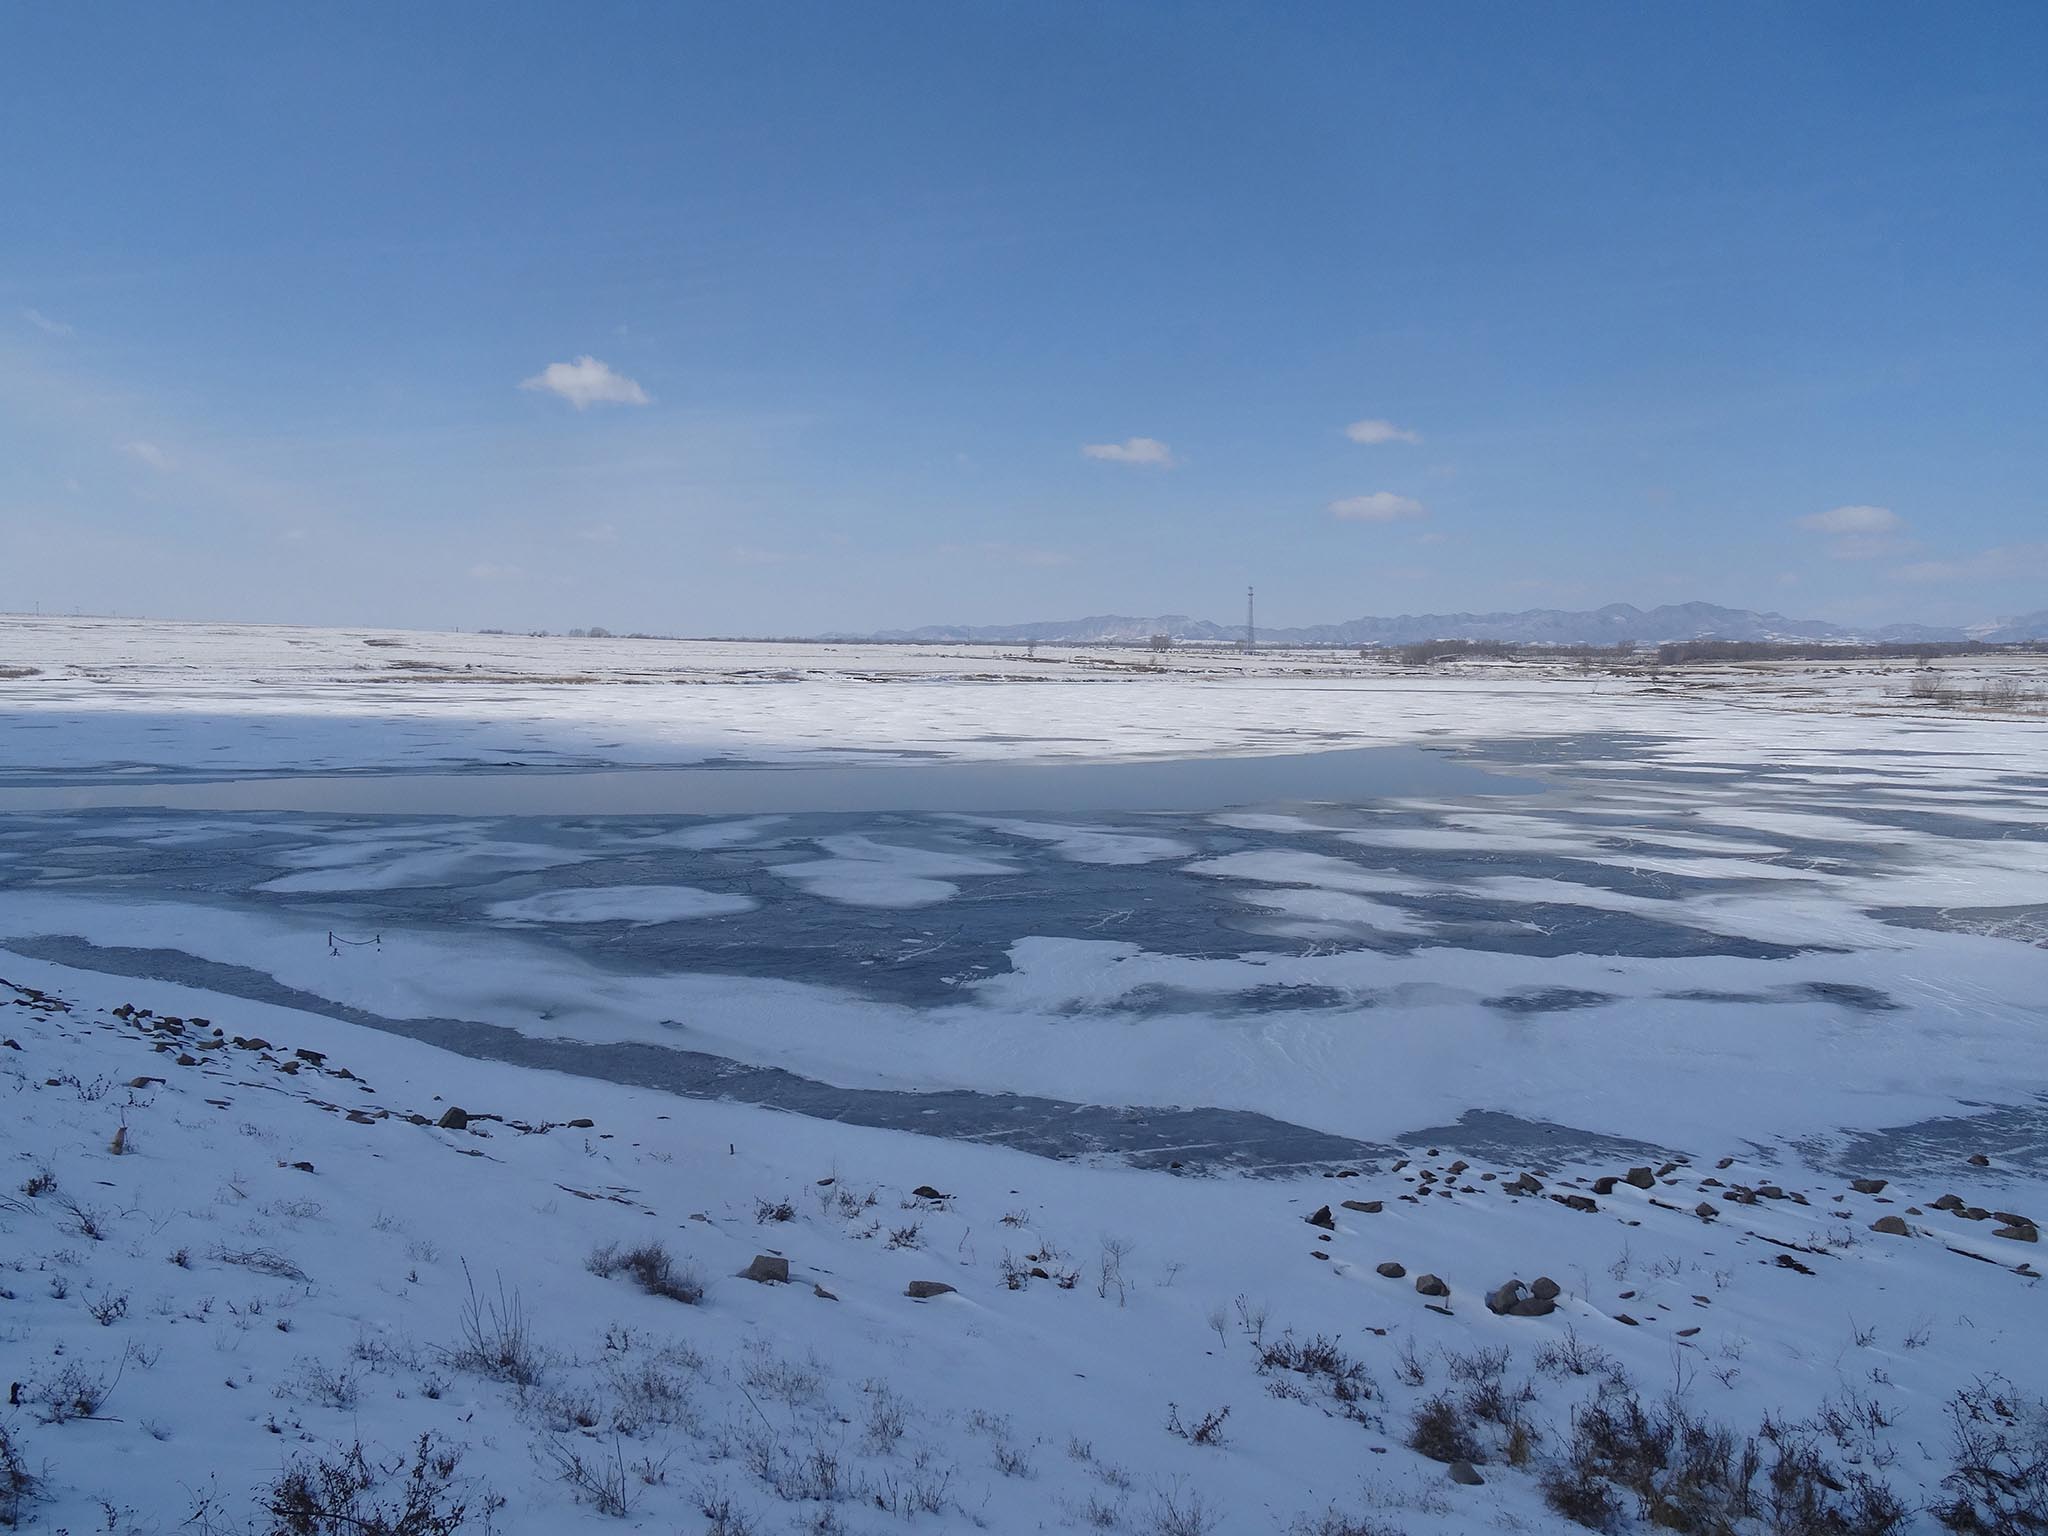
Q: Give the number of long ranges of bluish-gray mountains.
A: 1